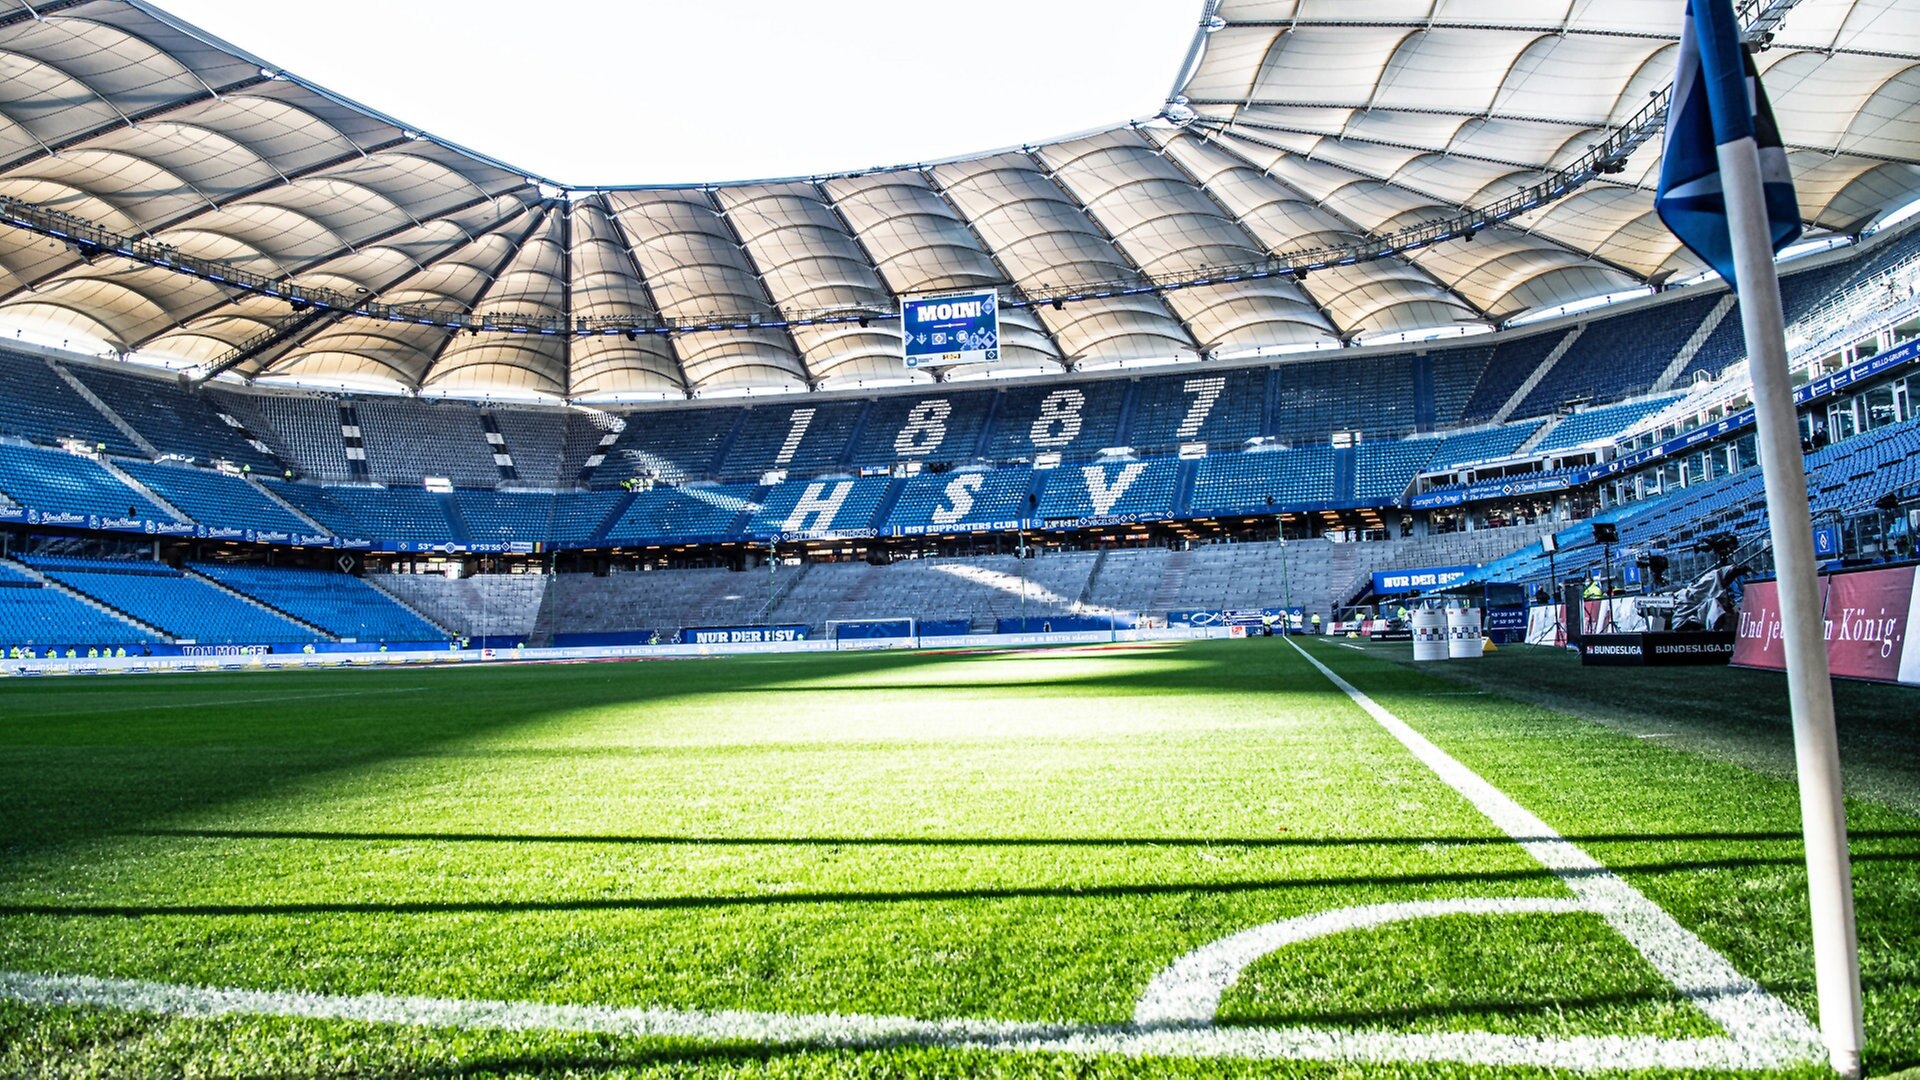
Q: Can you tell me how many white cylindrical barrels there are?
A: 2